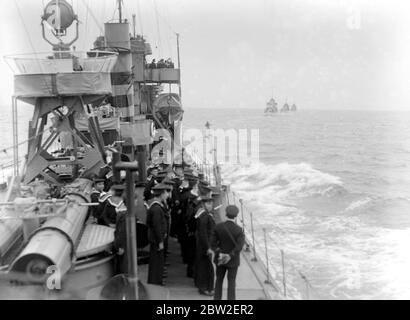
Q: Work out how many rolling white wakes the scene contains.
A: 1